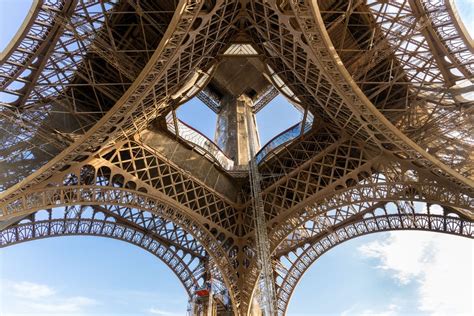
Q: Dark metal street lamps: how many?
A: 0